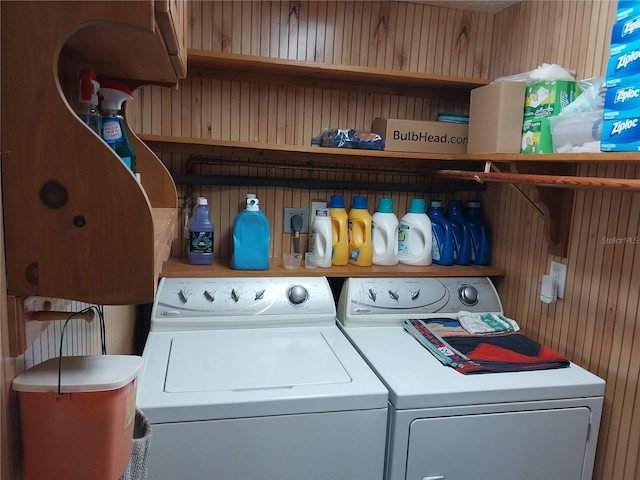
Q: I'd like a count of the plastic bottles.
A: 12